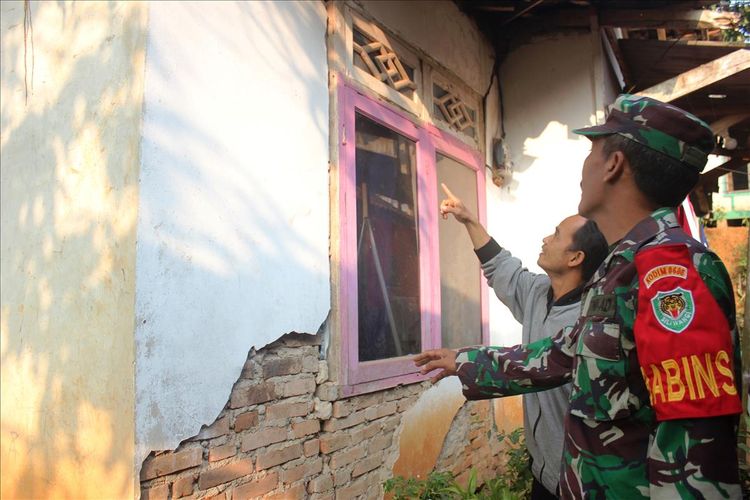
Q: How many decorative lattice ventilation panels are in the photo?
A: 2